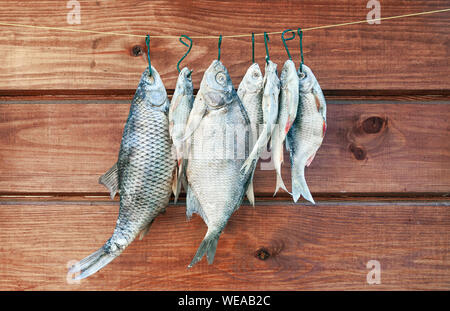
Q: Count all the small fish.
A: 5